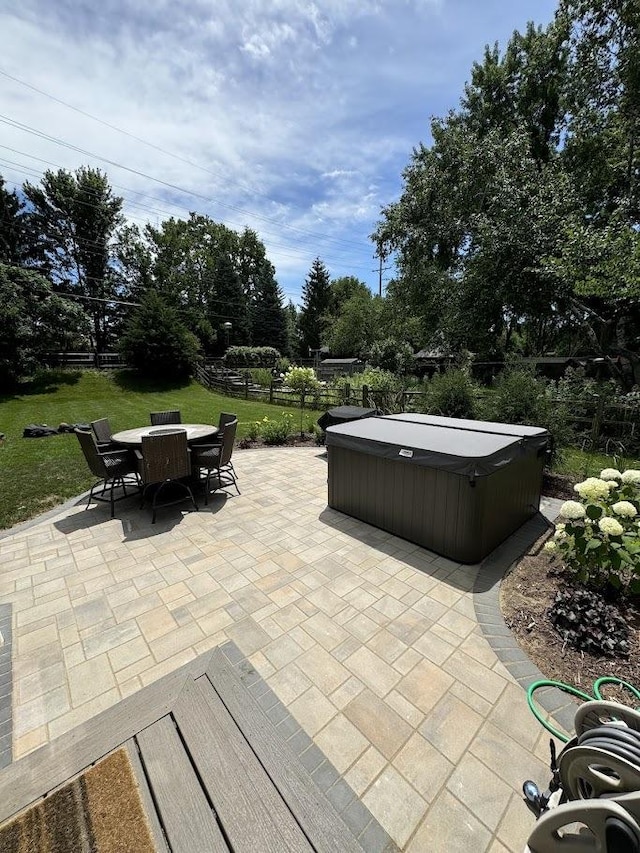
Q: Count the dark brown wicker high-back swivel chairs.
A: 6